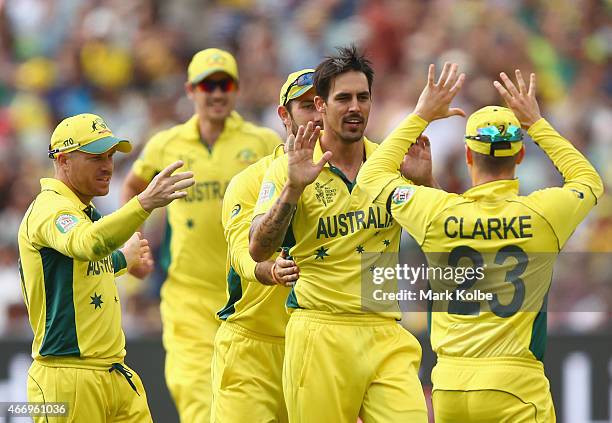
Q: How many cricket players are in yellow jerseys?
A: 5